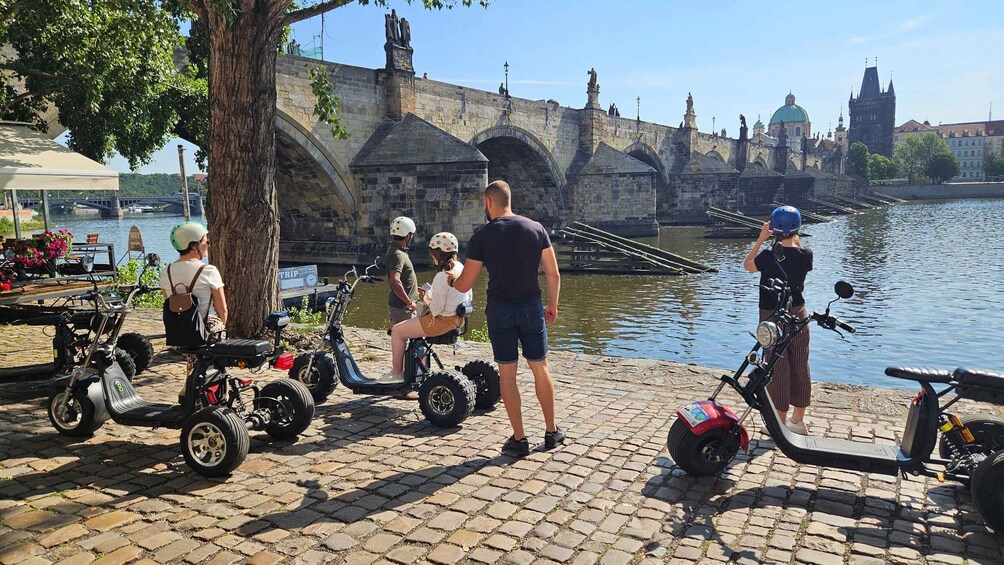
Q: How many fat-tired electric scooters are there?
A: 4